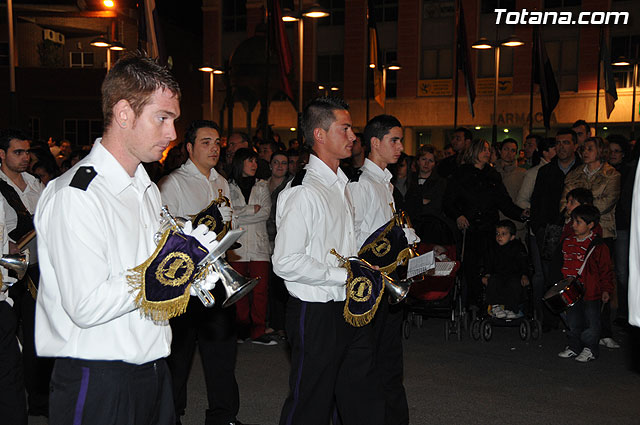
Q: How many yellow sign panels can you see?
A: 2